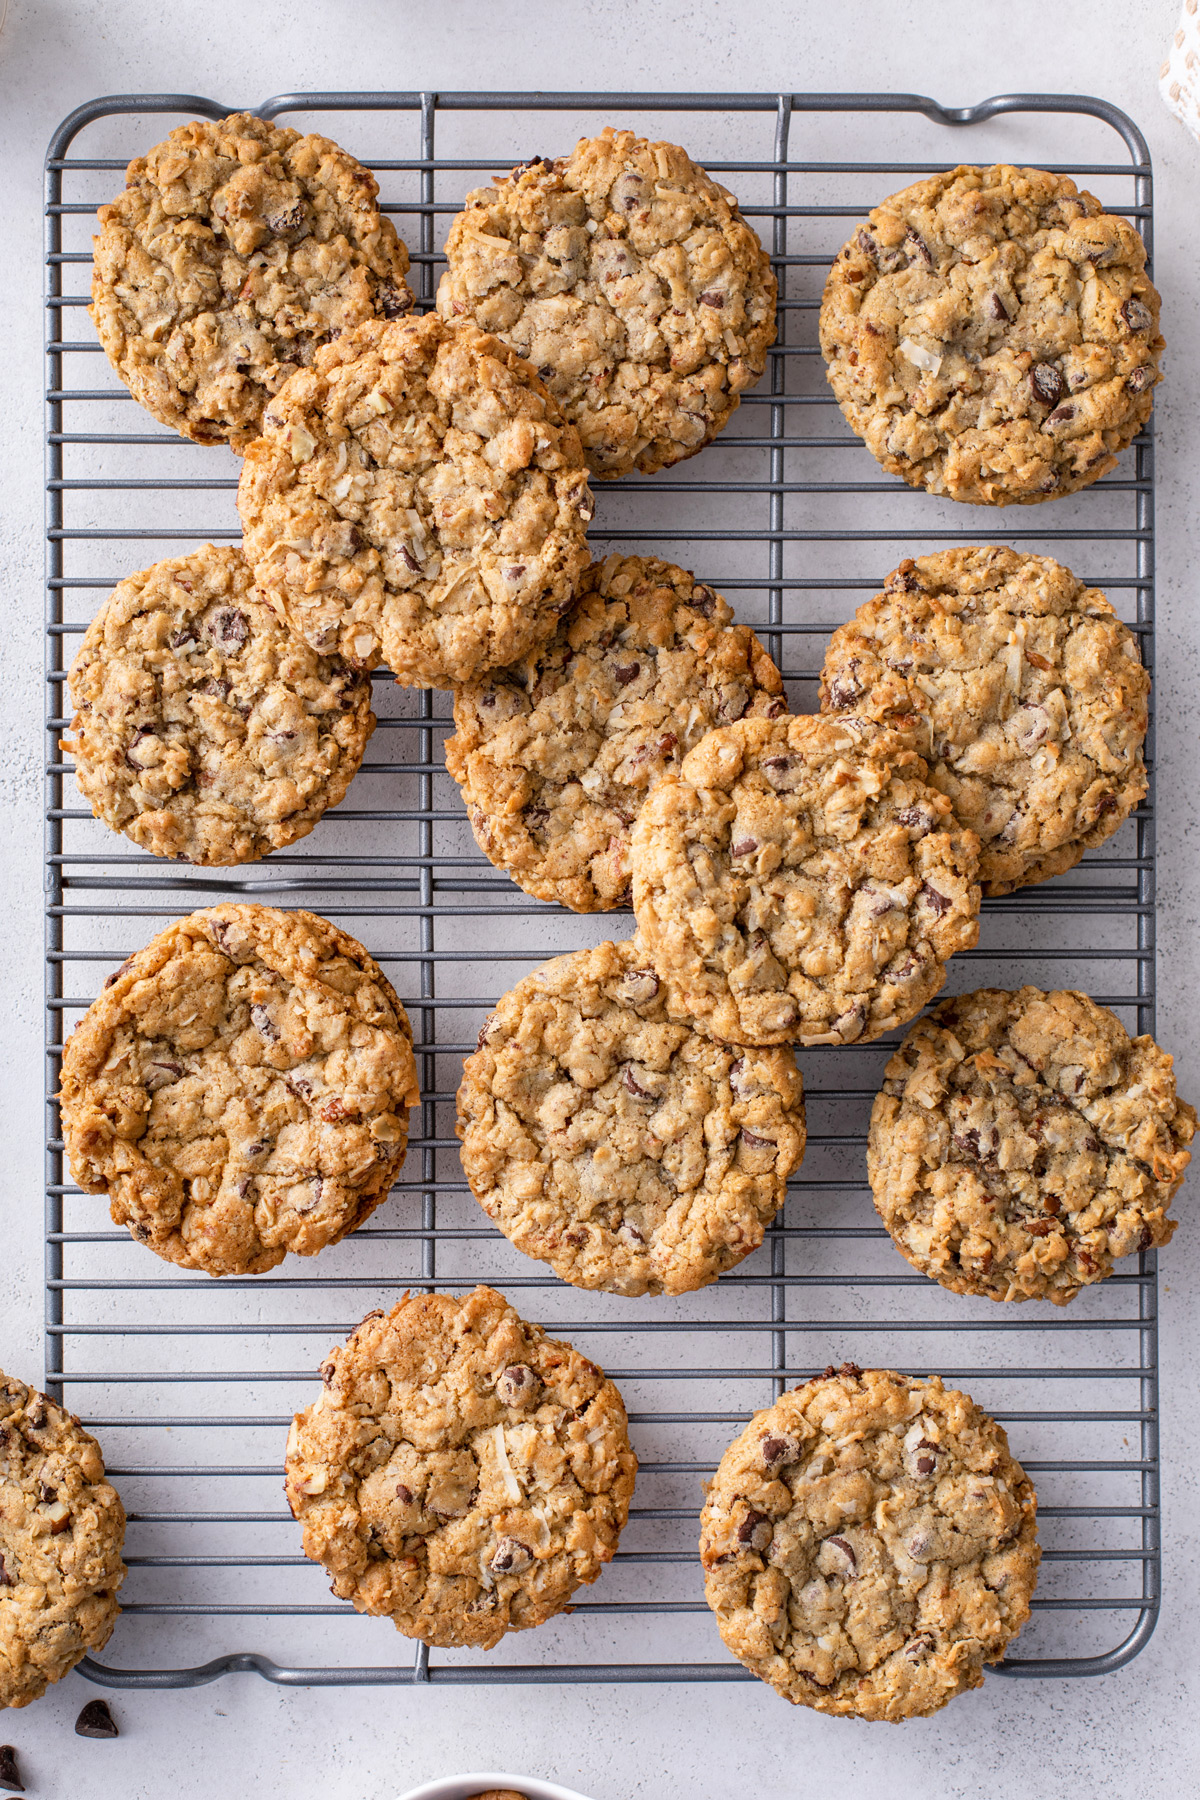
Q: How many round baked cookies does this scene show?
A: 14